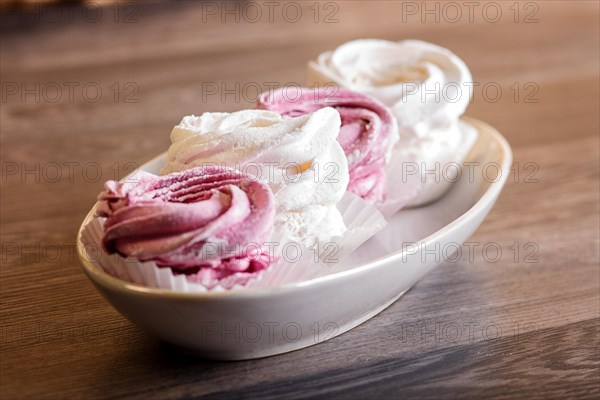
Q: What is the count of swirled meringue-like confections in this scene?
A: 4